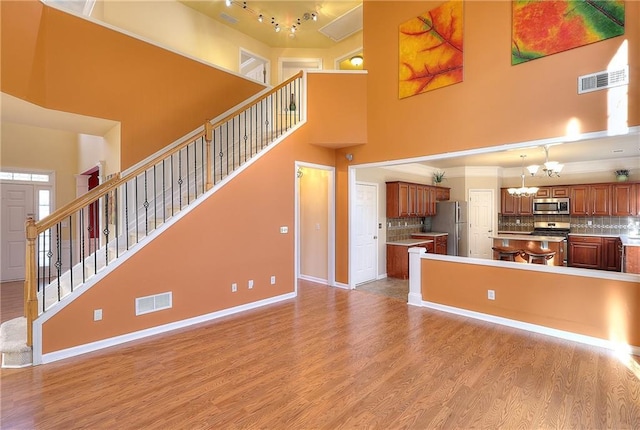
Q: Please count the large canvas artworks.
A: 2